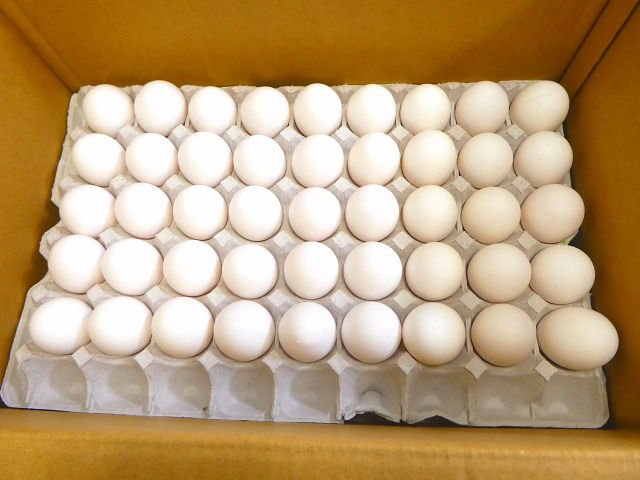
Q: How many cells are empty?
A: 9